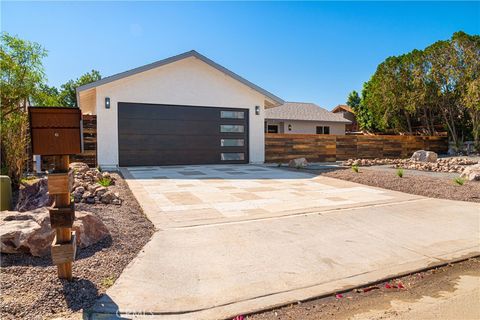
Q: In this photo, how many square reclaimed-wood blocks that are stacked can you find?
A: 3